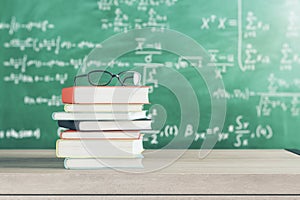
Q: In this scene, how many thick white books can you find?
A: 1